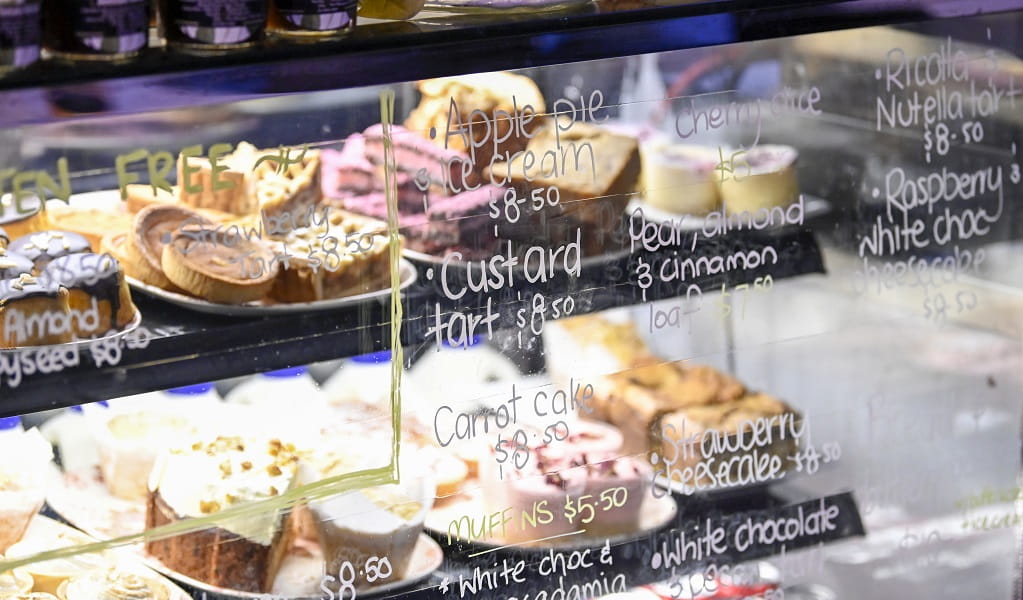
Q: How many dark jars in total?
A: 4